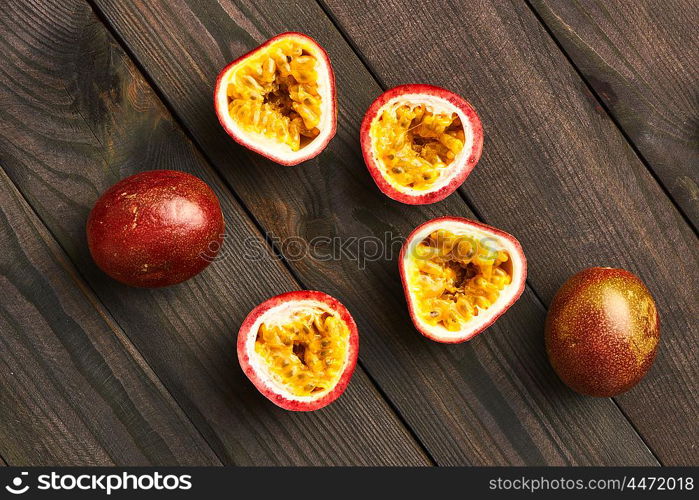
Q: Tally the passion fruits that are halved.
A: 4